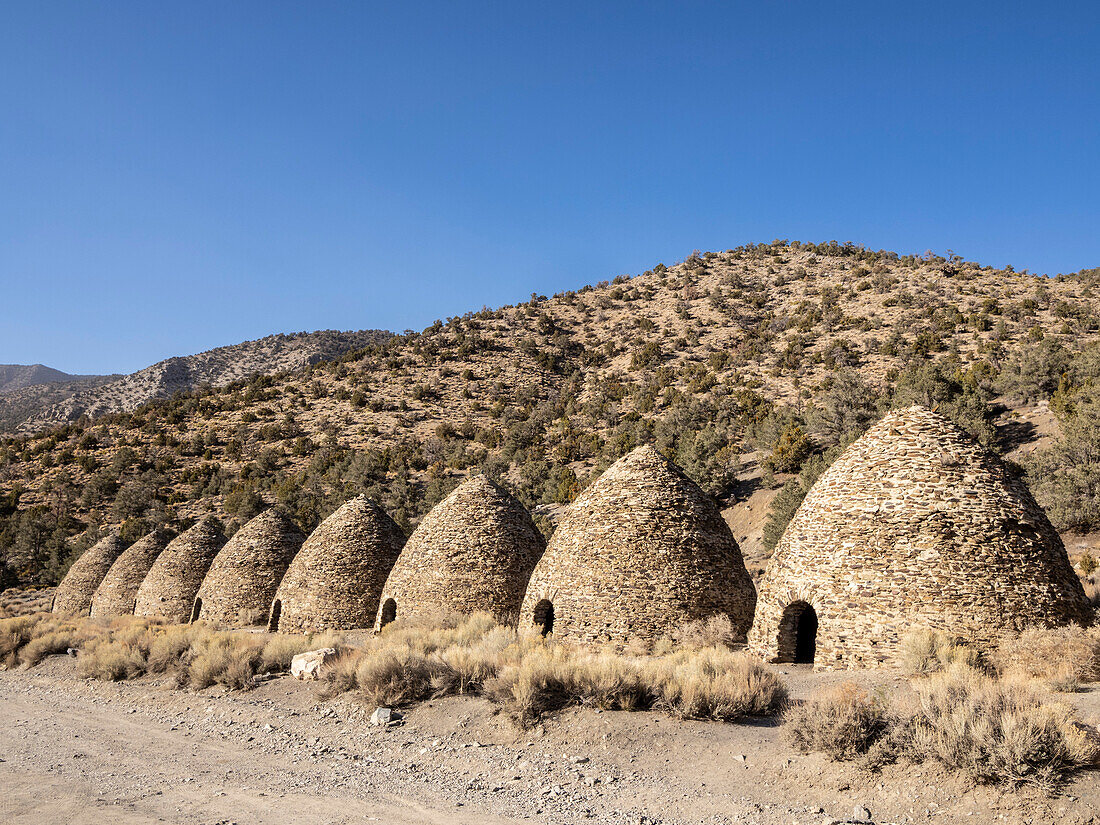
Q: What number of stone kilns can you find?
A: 8